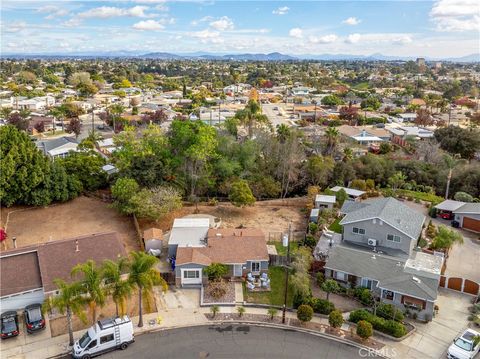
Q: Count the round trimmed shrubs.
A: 3